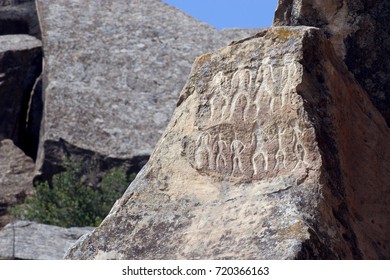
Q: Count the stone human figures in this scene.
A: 10